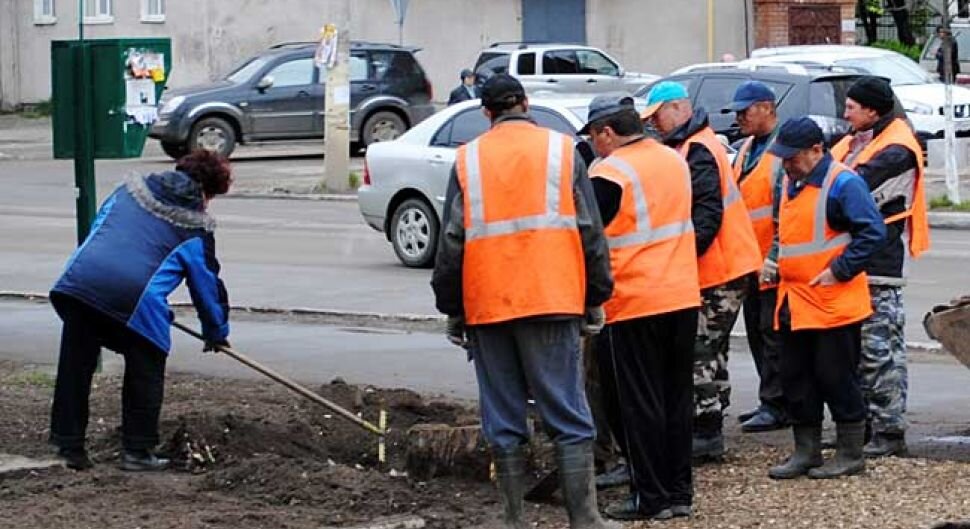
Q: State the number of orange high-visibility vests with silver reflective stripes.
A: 6